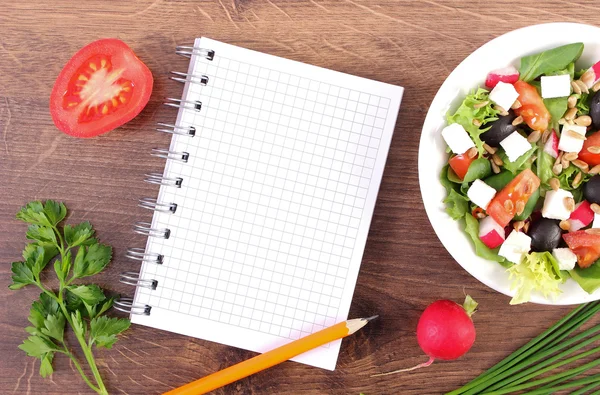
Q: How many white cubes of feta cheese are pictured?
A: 10